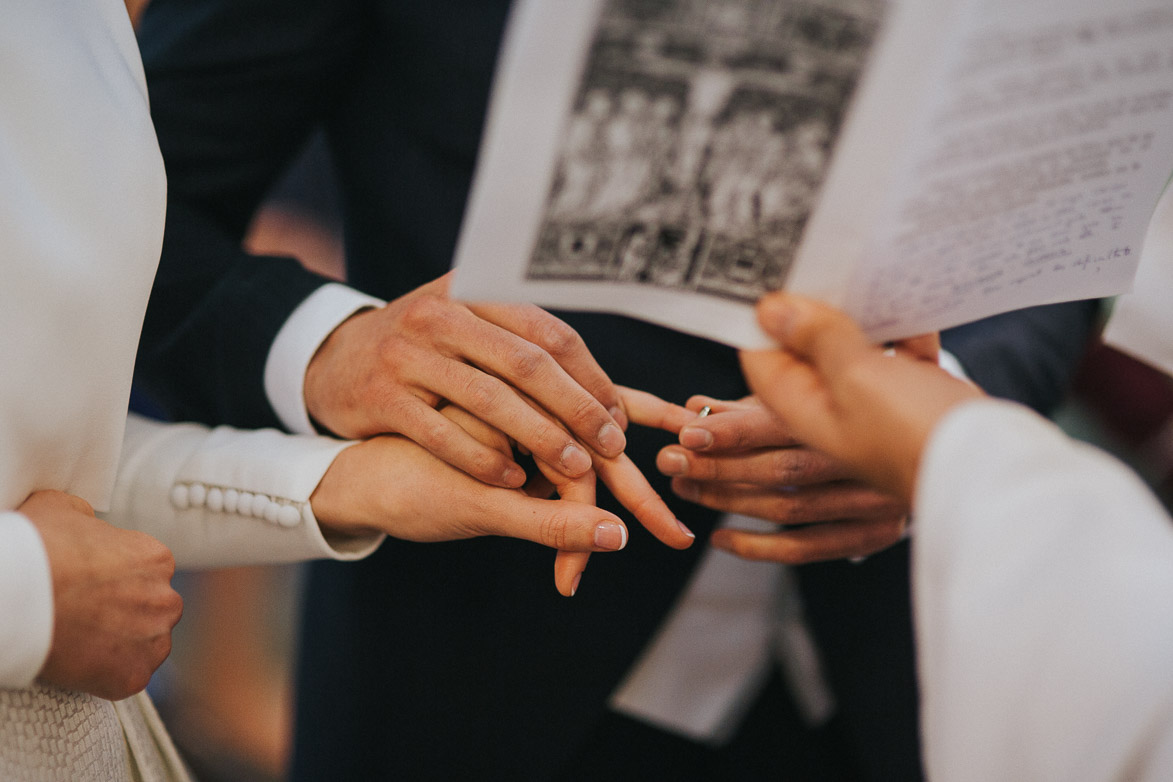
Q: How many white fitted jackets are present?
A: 1